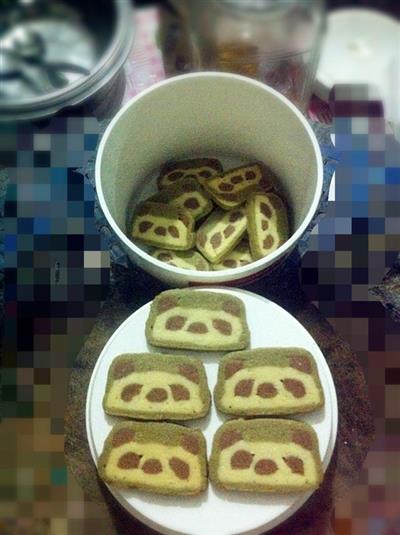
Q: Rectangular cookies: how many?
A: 13